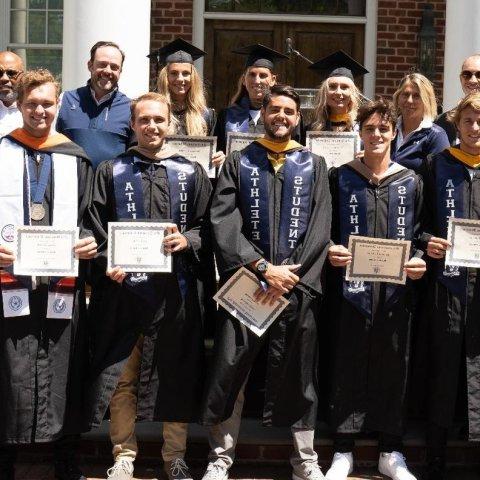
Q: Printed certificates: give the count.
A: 8